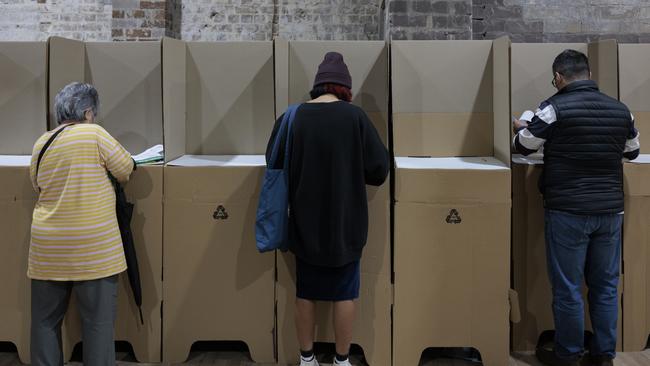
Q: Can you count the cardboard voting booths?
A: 7